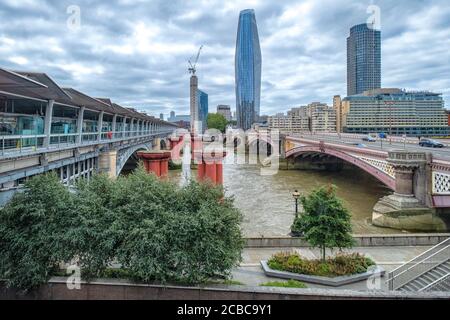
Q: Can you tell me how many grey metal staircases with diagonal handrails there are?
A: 1